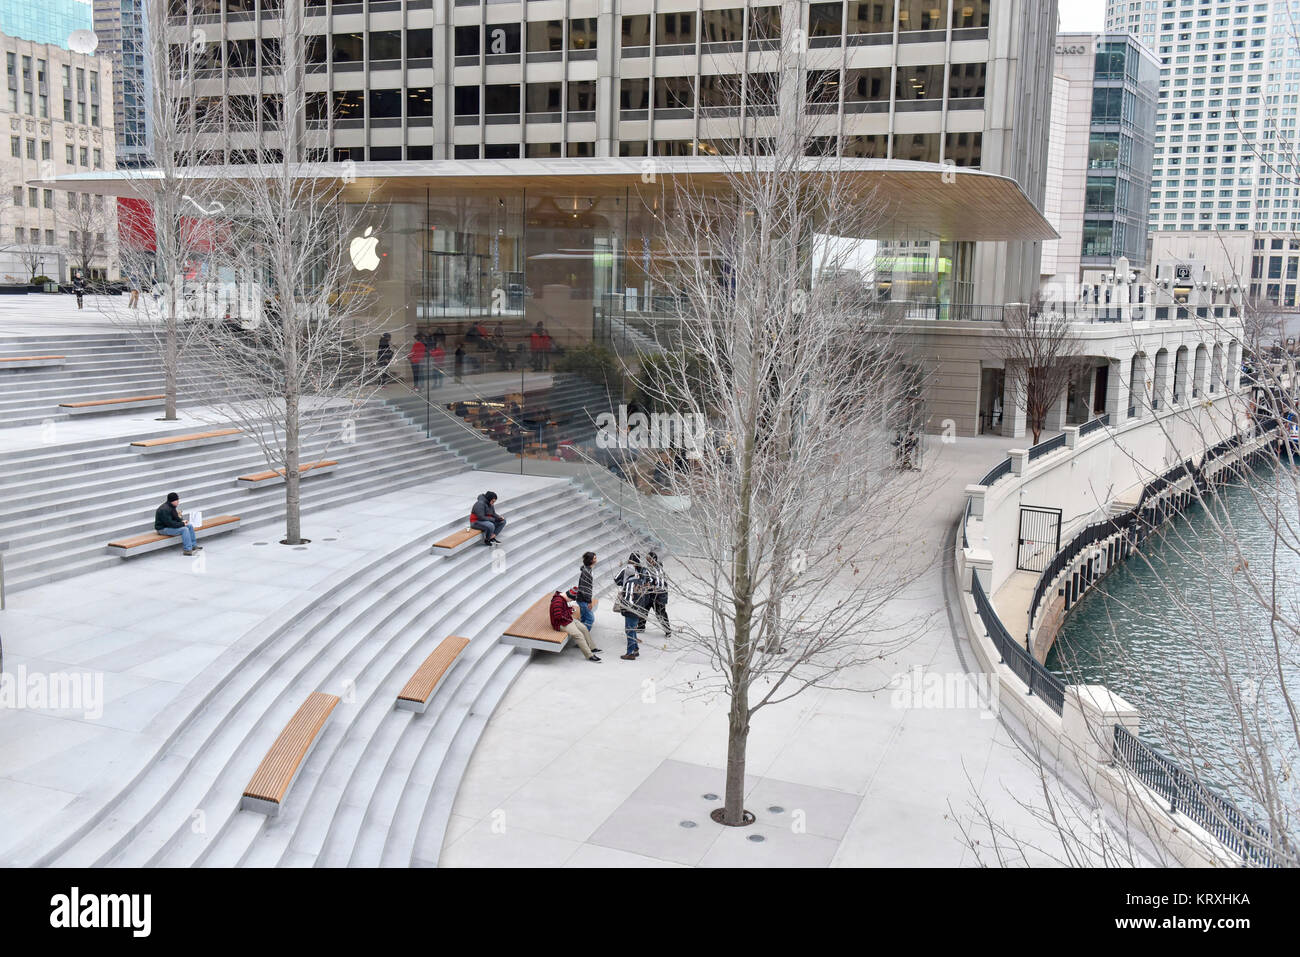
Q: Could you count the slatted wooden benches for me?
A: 9